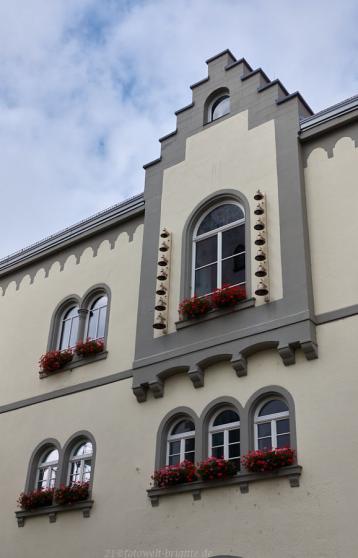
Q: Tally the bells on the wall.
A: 14